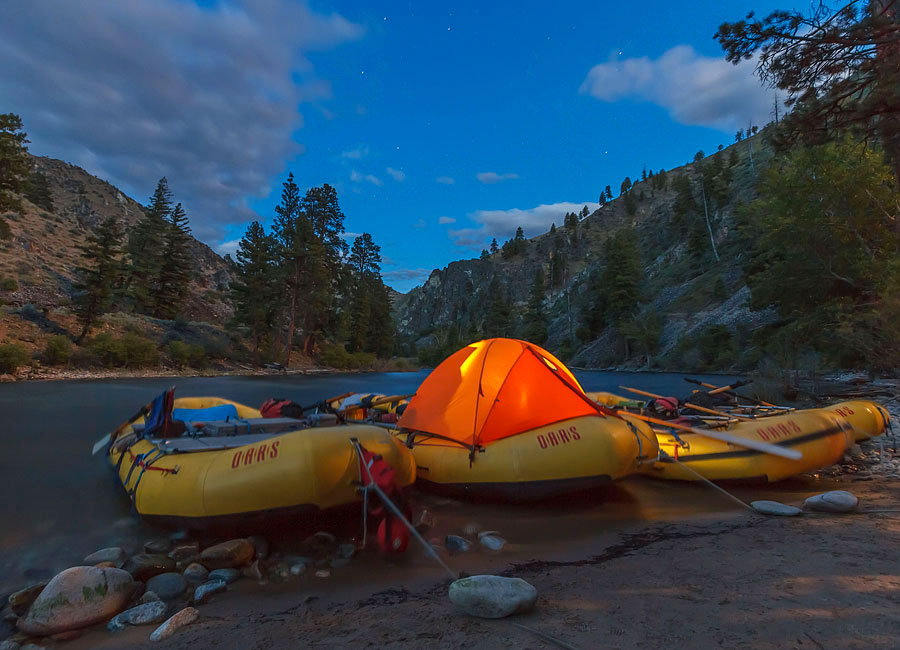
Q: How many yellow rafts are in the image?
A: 4